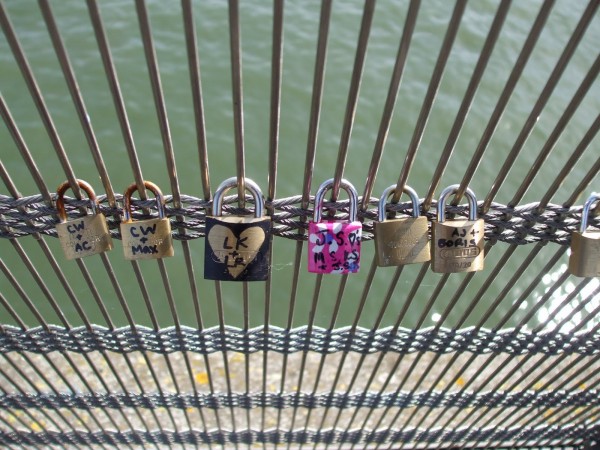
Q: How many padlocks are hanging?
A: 7